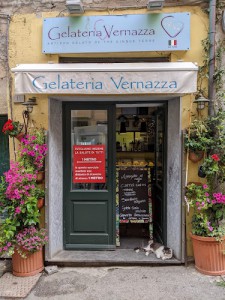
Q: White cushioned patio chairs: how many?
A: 0